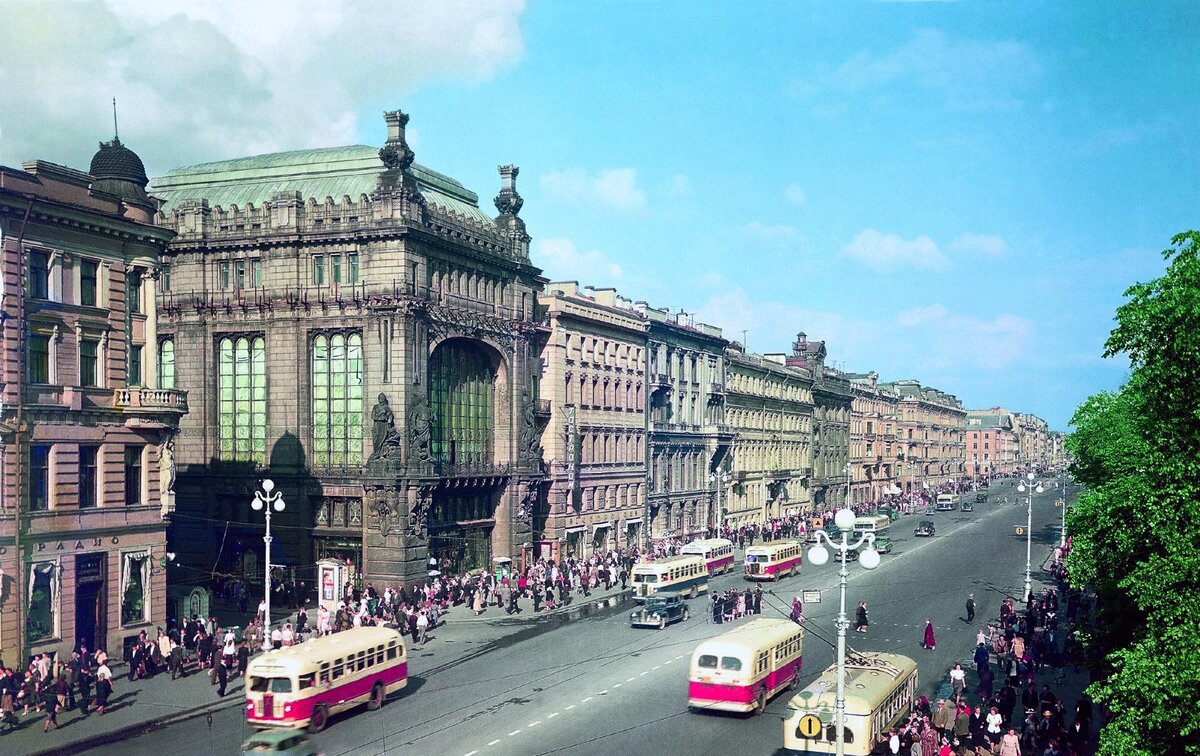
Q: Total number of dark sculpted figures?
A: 3